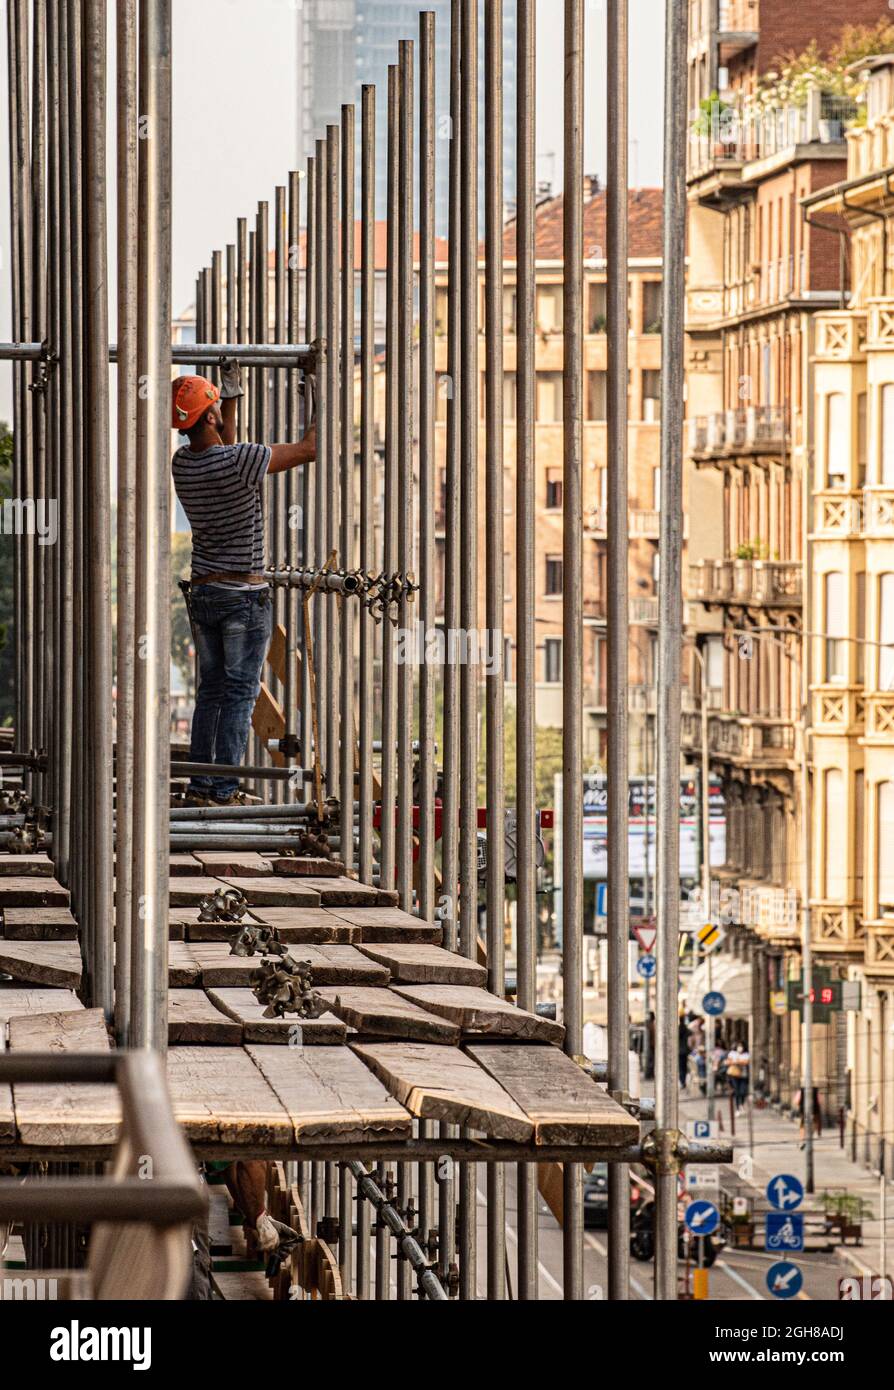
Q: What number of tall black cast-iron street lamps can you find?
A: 0